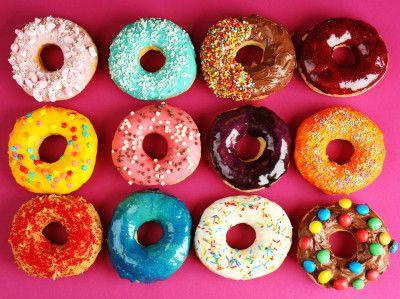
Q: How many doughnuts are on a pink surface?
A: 12